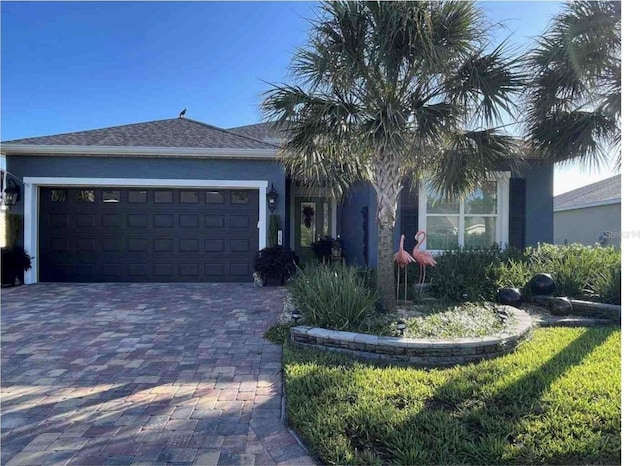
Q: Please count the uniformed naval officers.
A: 0